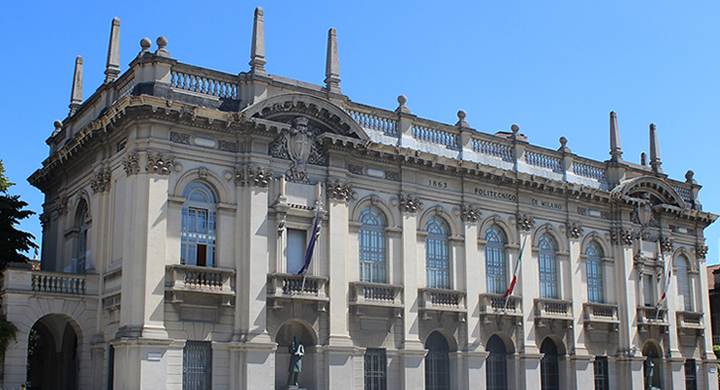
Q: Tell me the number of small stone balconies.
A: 9